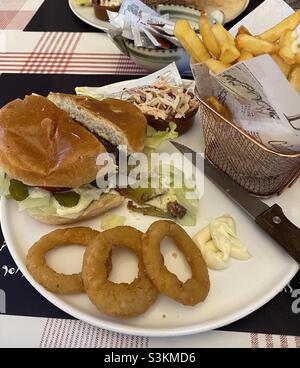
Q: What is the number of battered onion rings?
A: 3